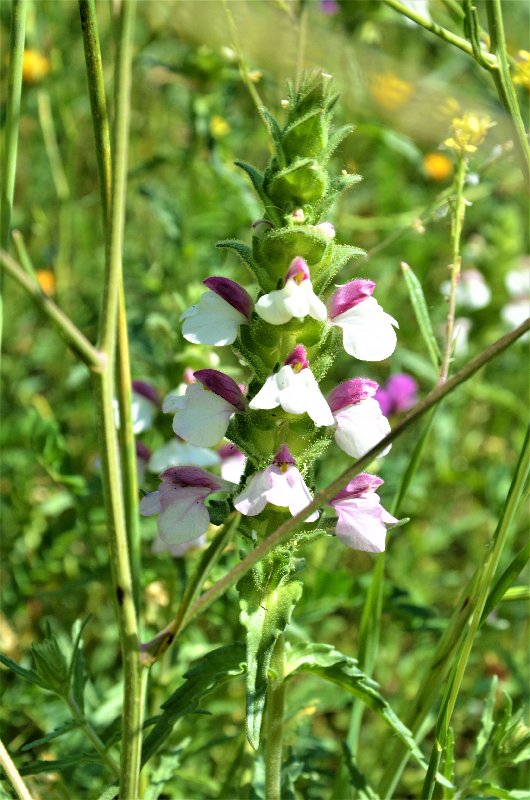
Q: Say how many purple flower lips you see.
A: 9